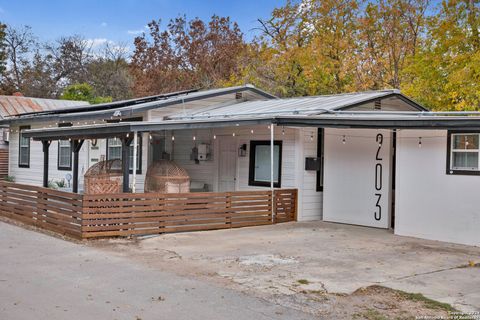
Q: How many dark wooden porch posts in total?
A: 3